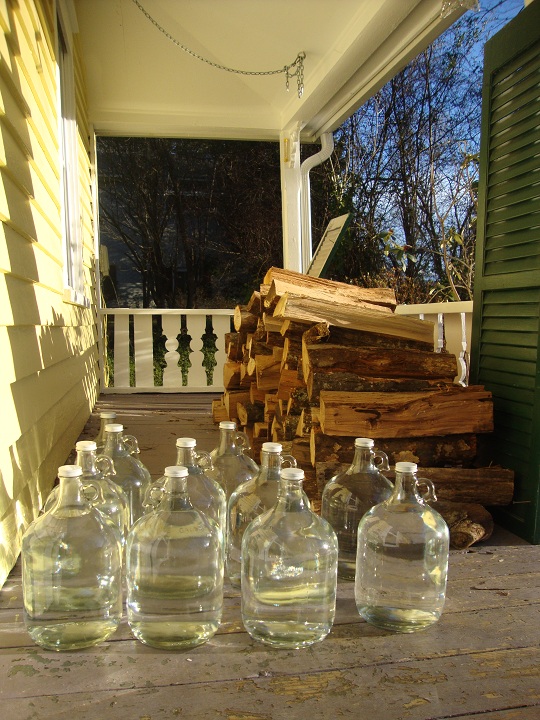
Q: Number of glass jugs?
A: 11